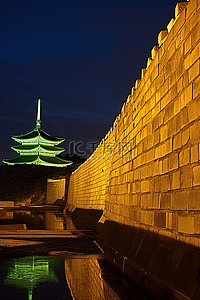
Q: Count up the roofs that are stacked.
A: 3